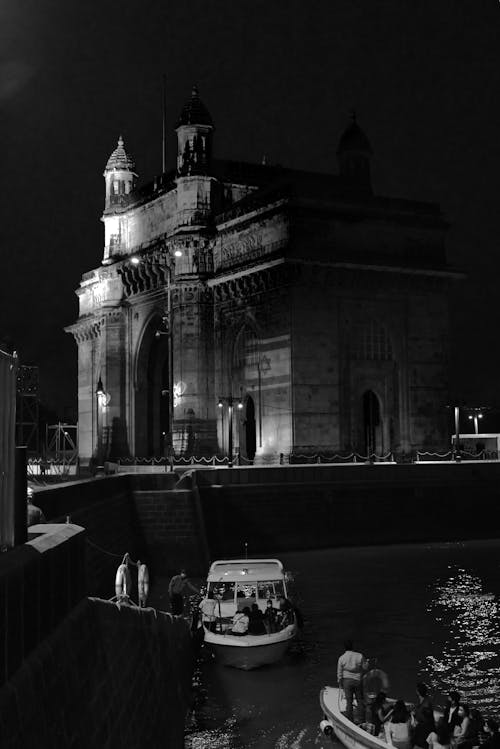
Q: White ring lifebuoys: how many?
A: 2